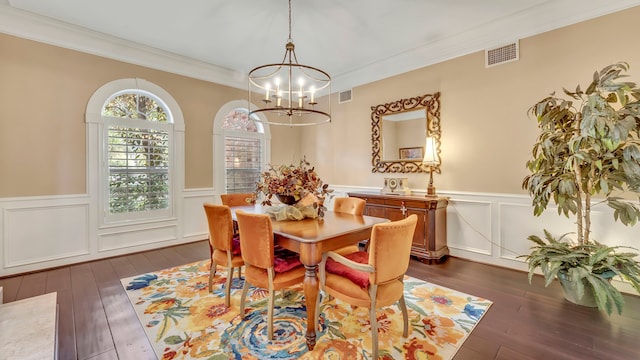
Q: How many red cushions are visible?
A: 3